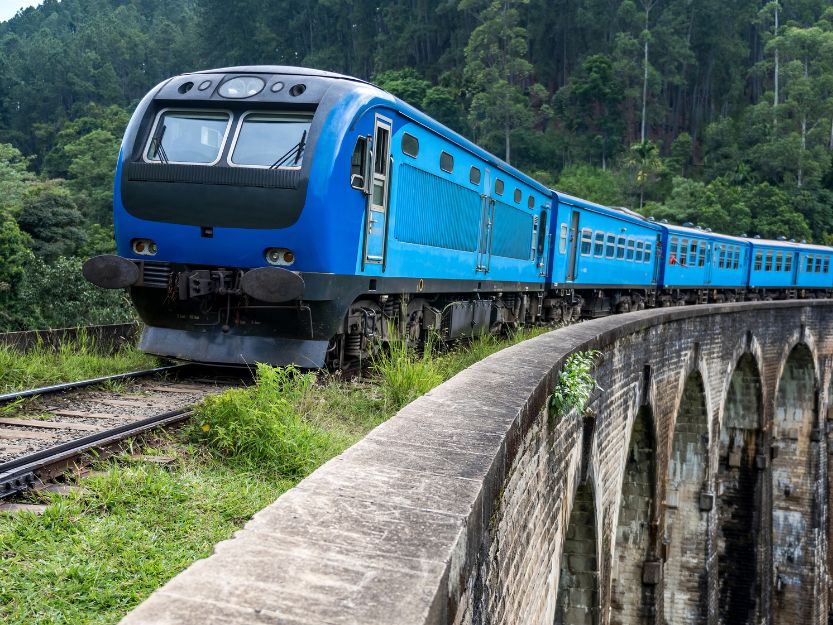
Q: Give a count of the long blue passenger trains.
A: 1